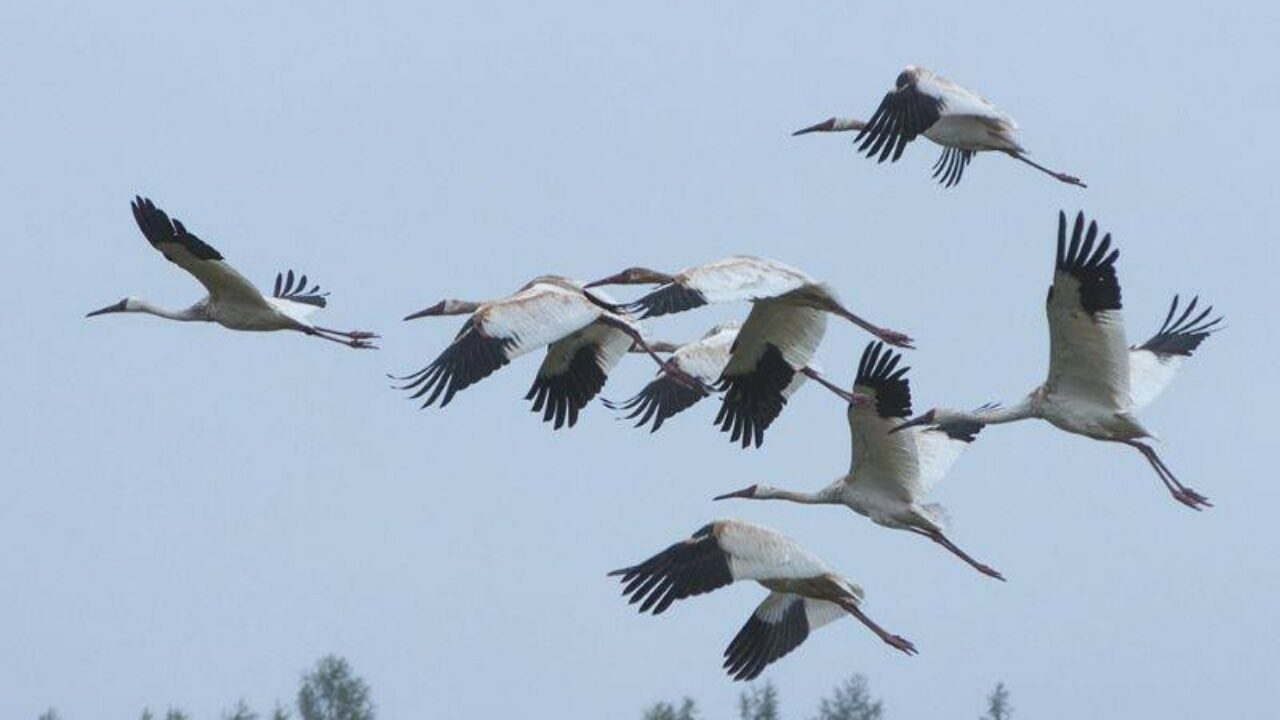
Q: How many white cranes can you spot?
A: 8